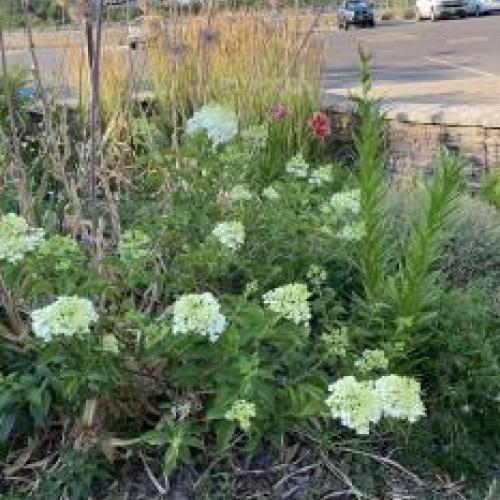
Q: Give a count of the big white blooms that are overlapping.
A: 2